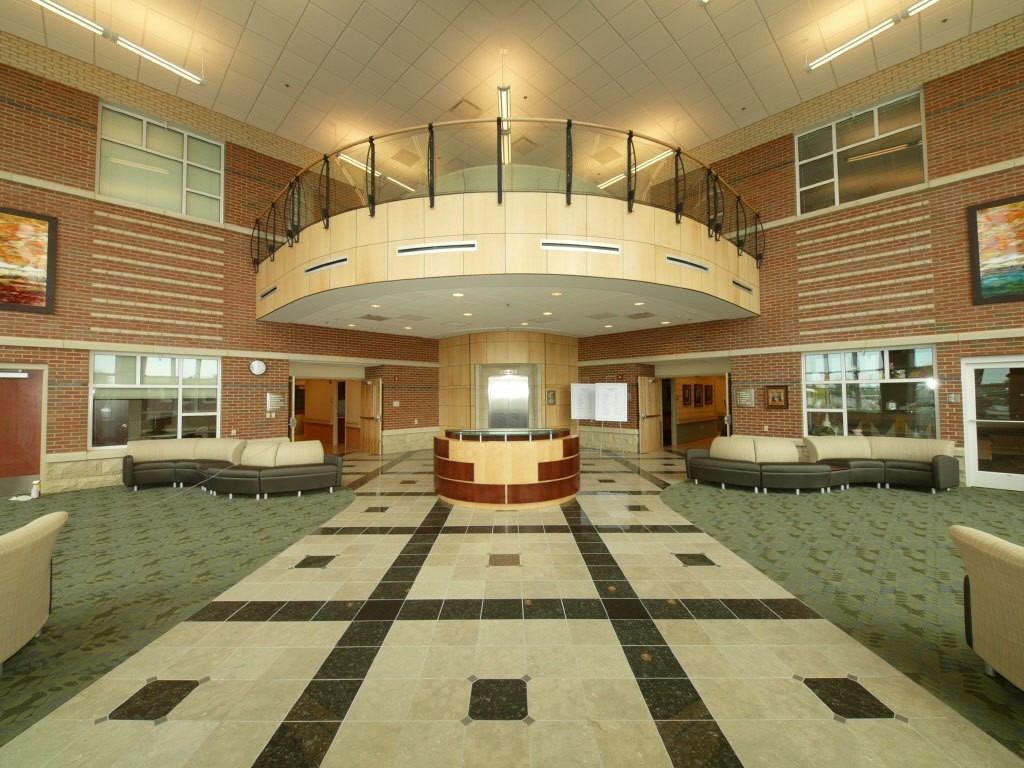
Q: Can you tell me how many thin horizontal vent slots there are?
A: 6